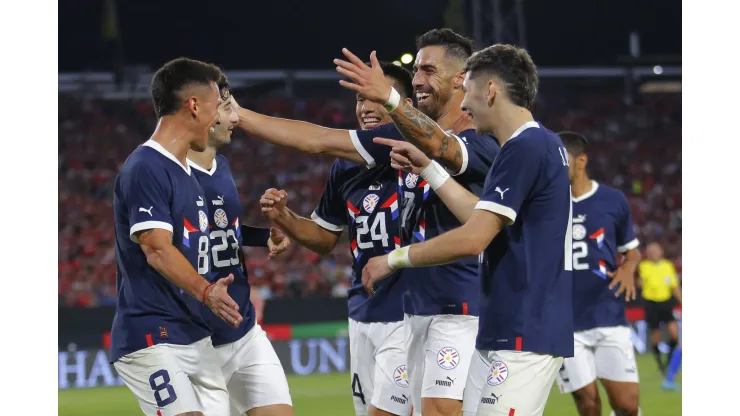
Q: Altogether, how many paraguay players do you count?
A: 6